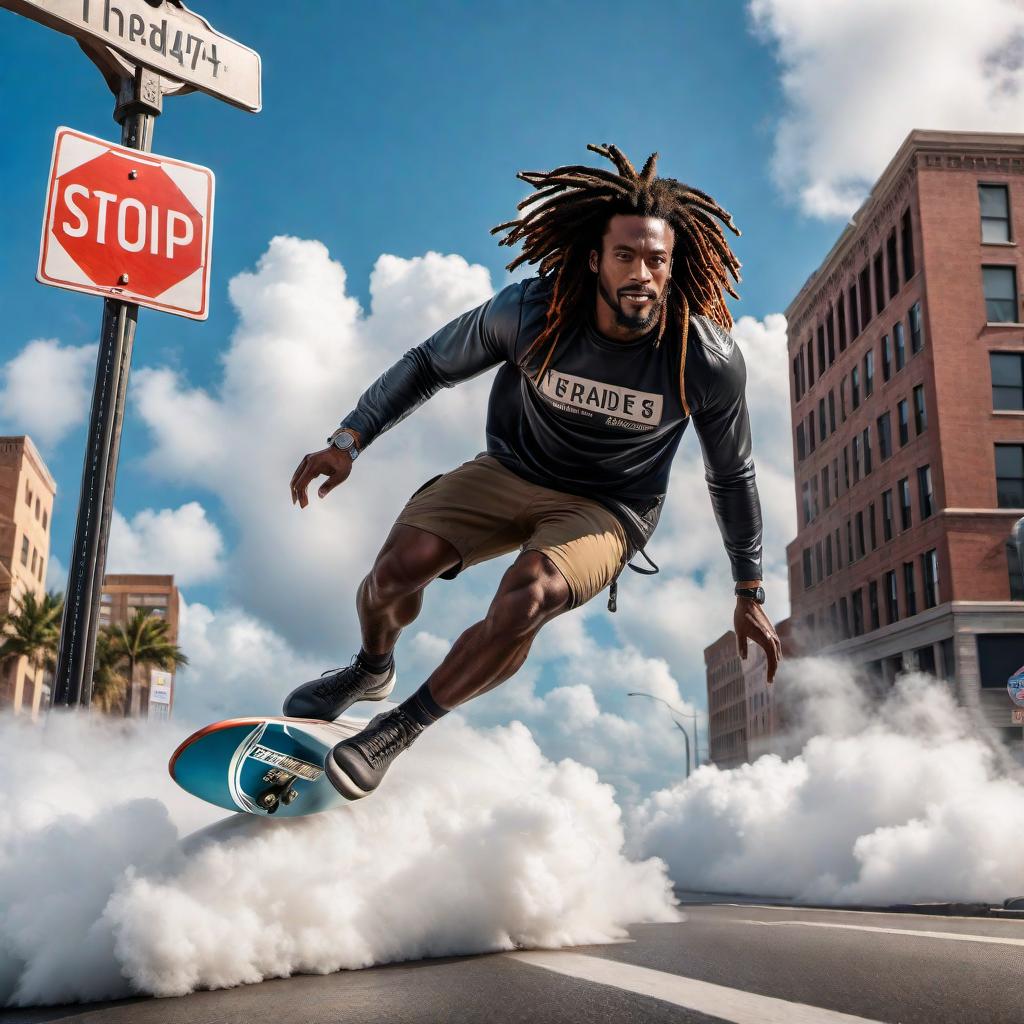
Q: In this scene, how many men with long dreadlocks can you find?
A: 1